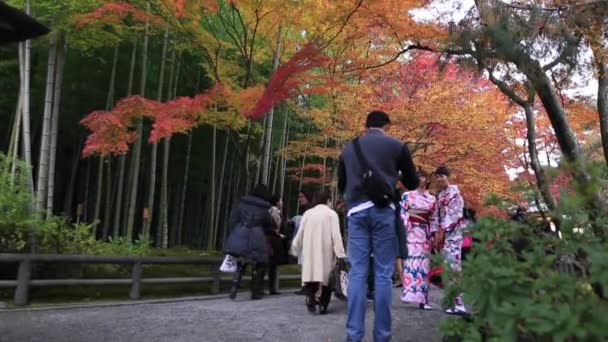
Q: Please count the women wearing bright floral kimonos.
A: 2